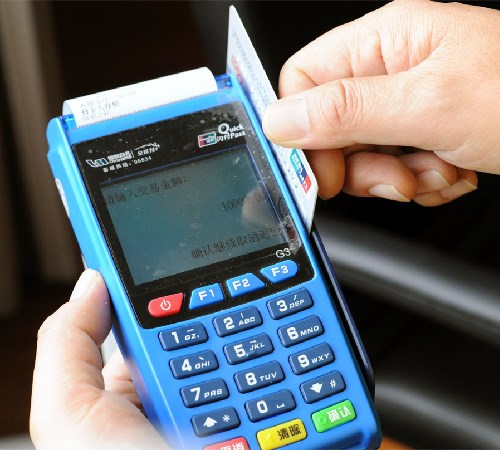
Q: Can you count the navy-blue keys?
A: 12